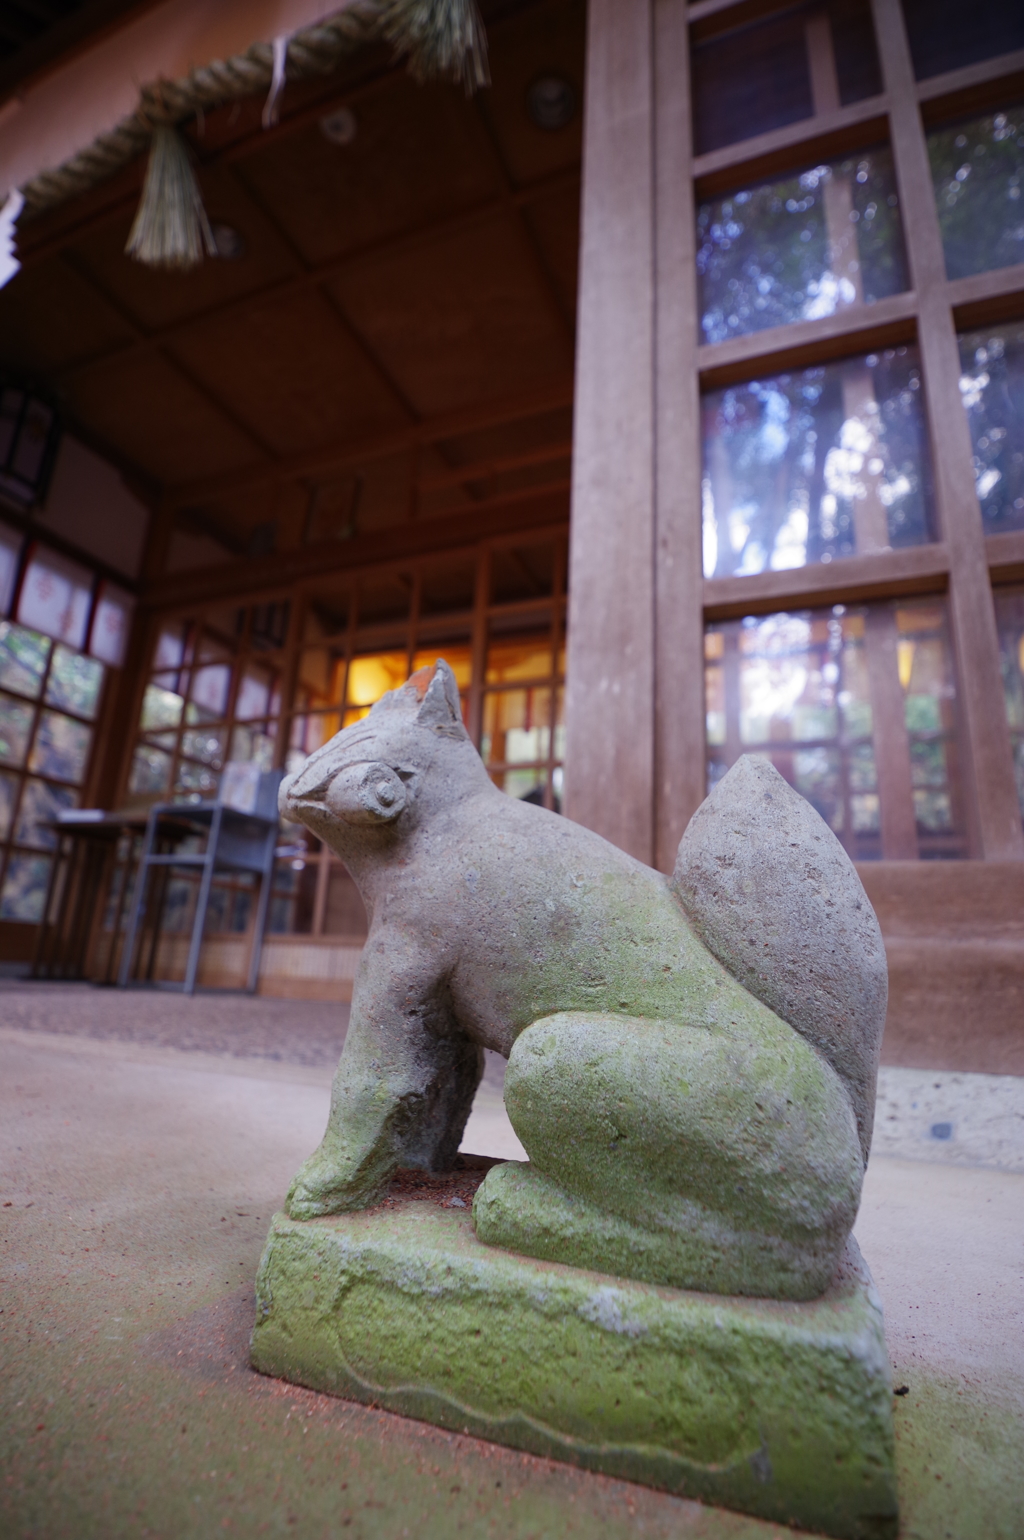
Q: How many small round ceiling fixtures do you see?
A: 3